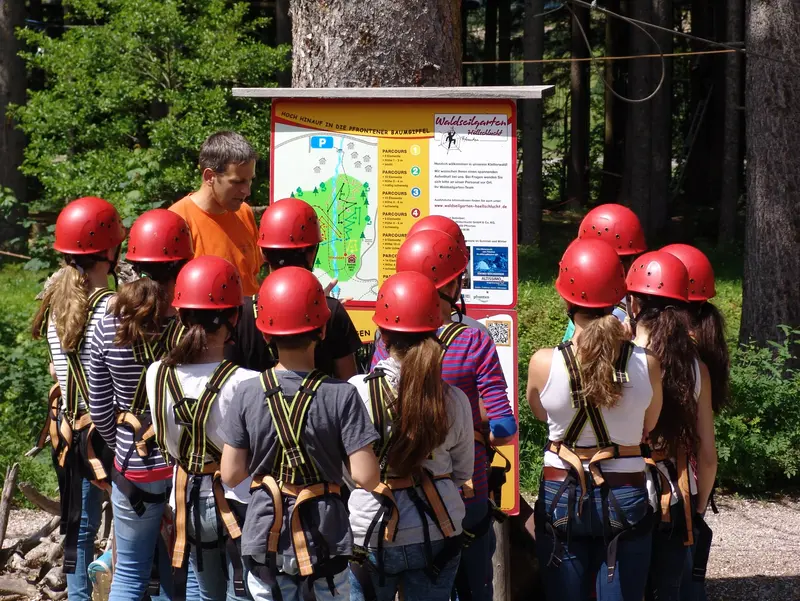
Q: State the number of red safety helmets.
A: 12